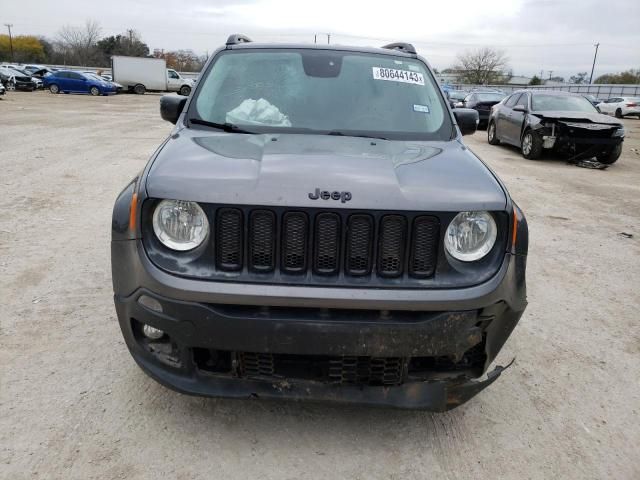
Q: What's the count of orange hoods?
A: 0